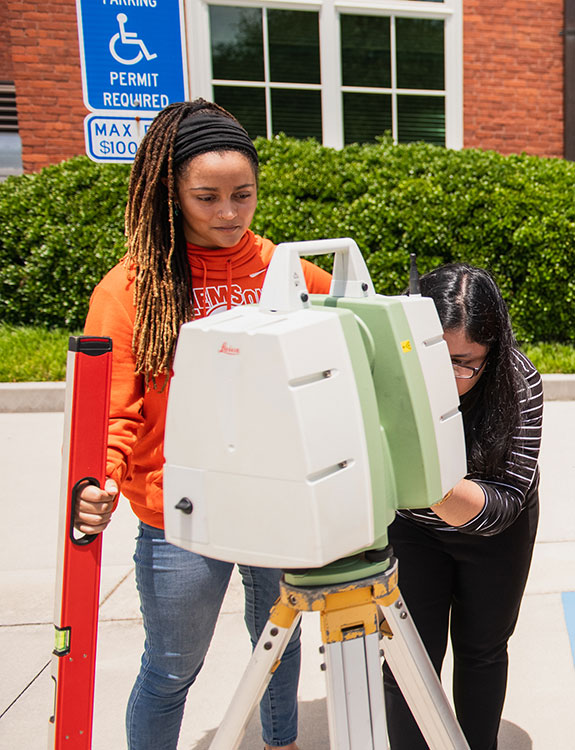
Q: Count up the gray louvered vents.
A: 1